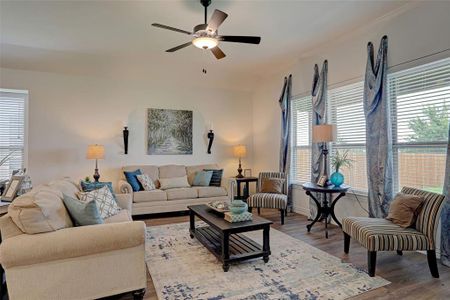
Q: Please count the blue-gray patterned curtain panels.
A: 4